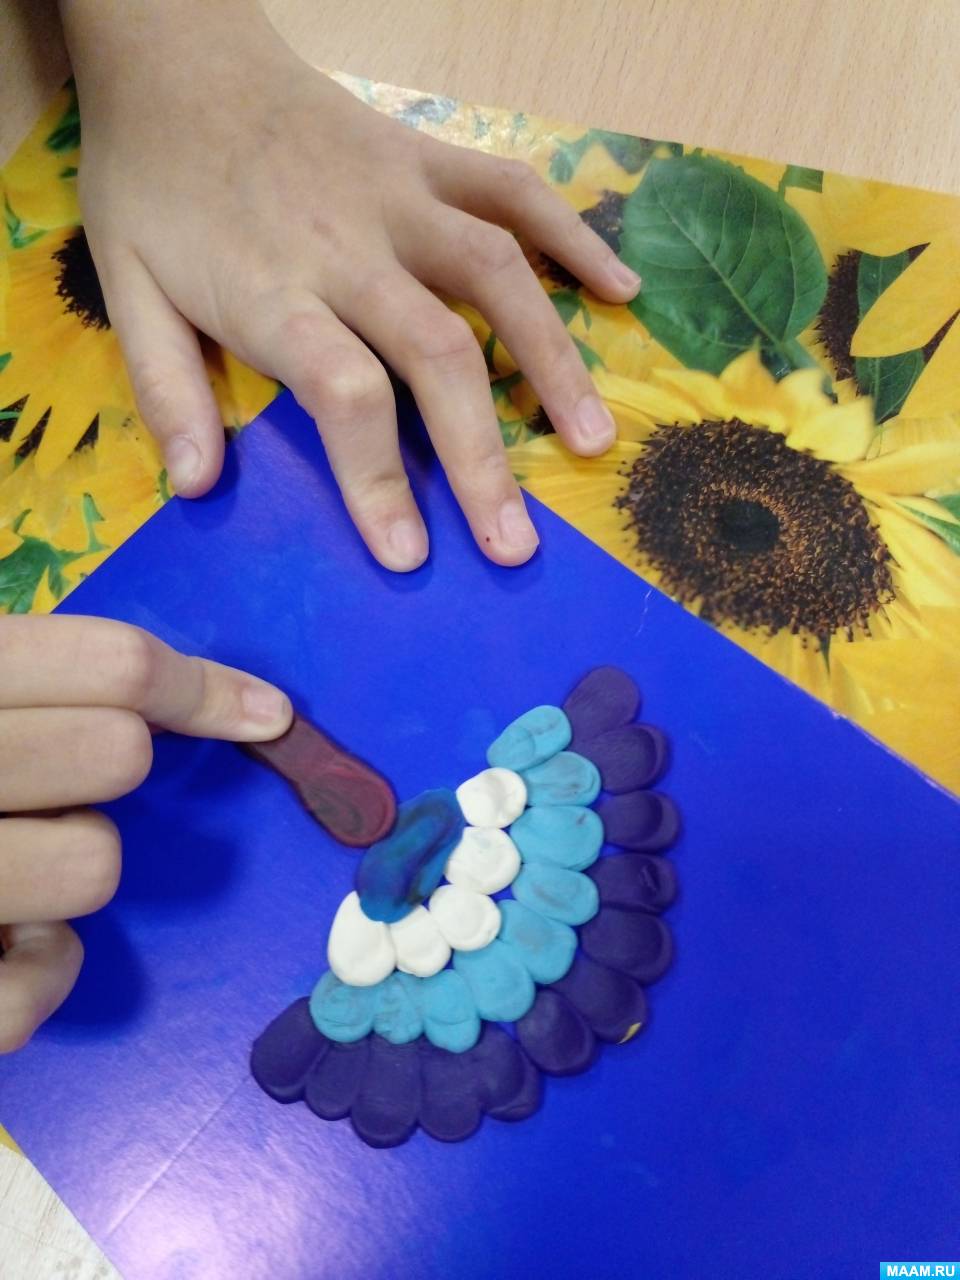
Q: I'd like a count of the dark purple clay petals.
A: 12